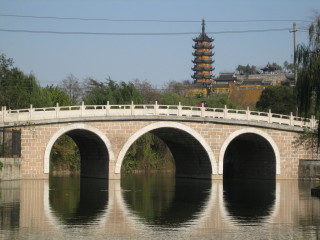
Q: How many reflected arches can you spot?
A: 3